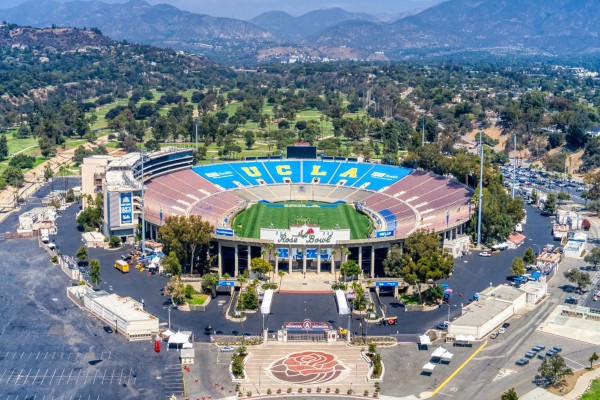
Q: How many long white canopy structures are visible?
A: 2